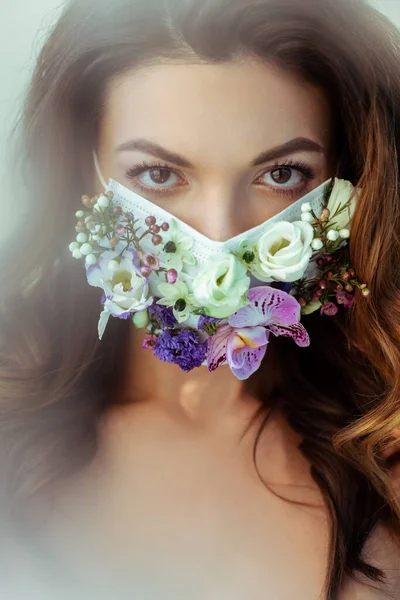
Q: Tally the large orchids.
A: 1